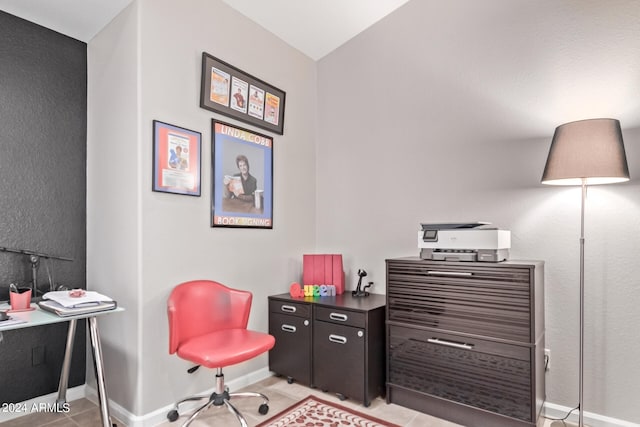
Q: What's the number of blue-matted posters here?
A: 2